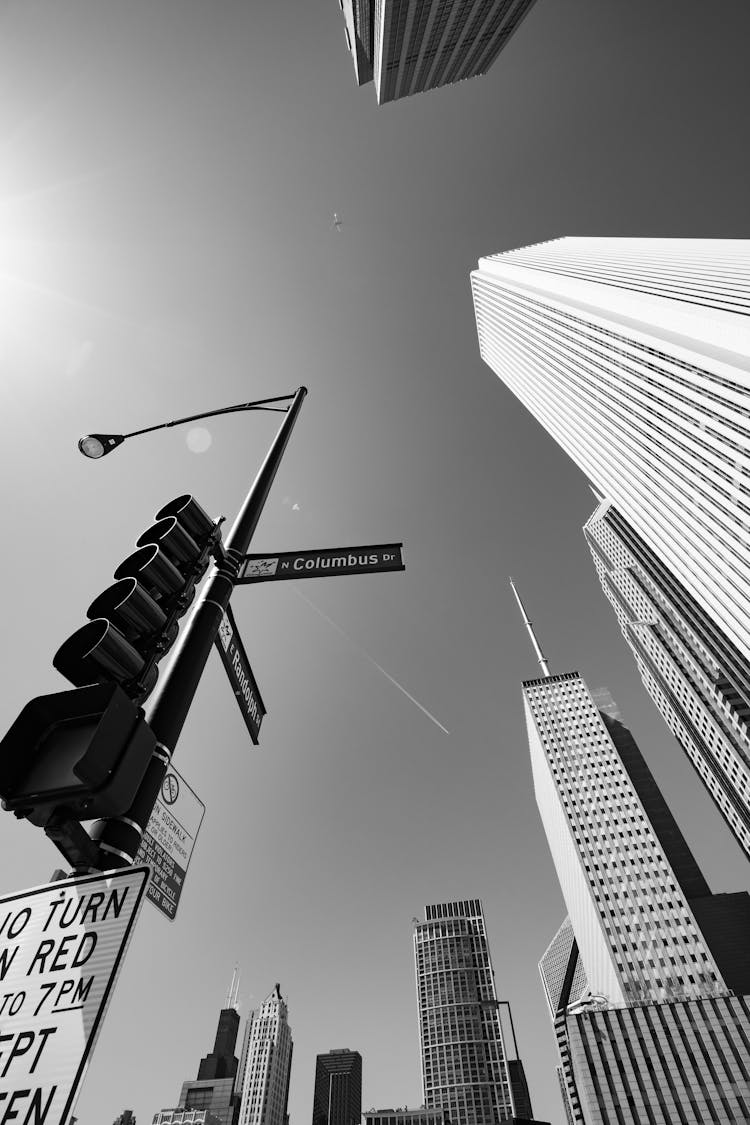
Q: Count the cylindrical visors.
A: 5